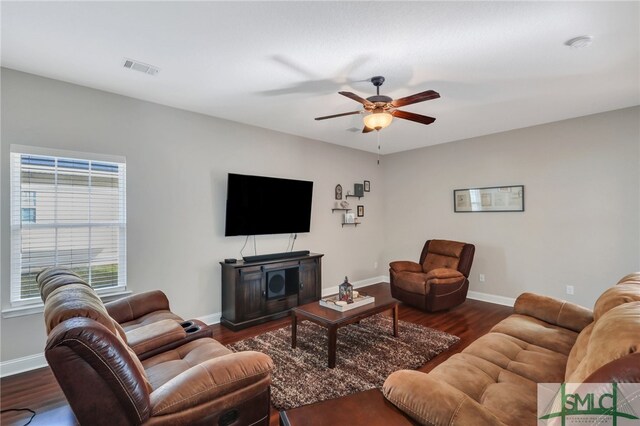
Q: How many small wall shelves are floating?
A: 3